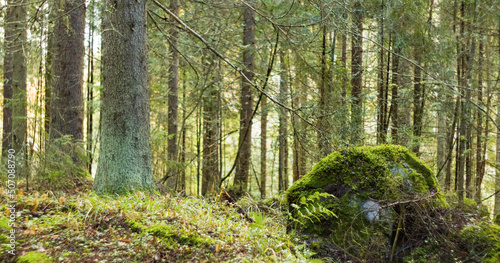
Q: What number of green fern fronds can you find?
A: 2